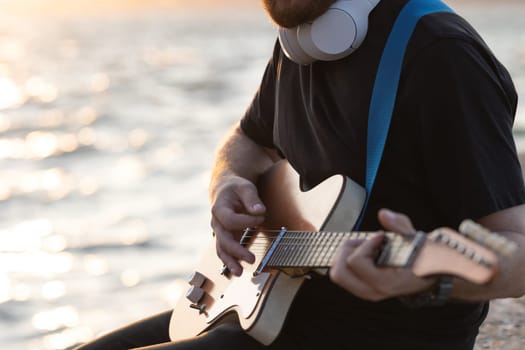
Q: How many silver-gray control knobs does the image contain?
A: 2